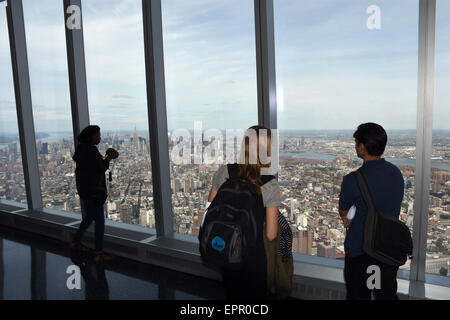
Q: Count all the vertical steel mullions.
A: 5